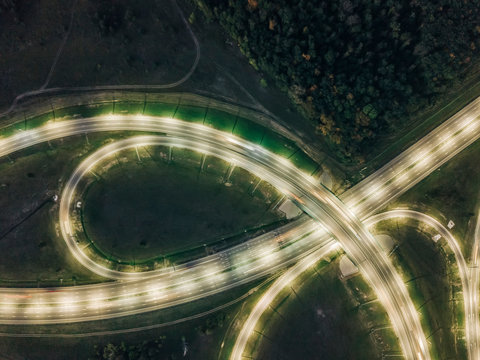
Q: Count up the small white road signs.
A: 4